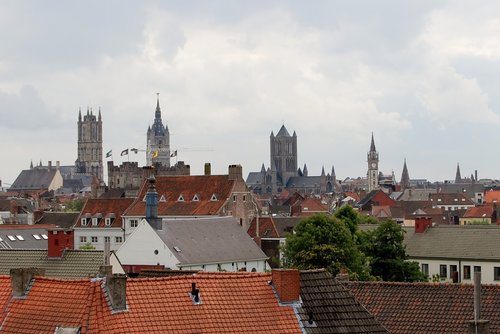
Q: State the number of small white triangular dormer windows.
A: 5